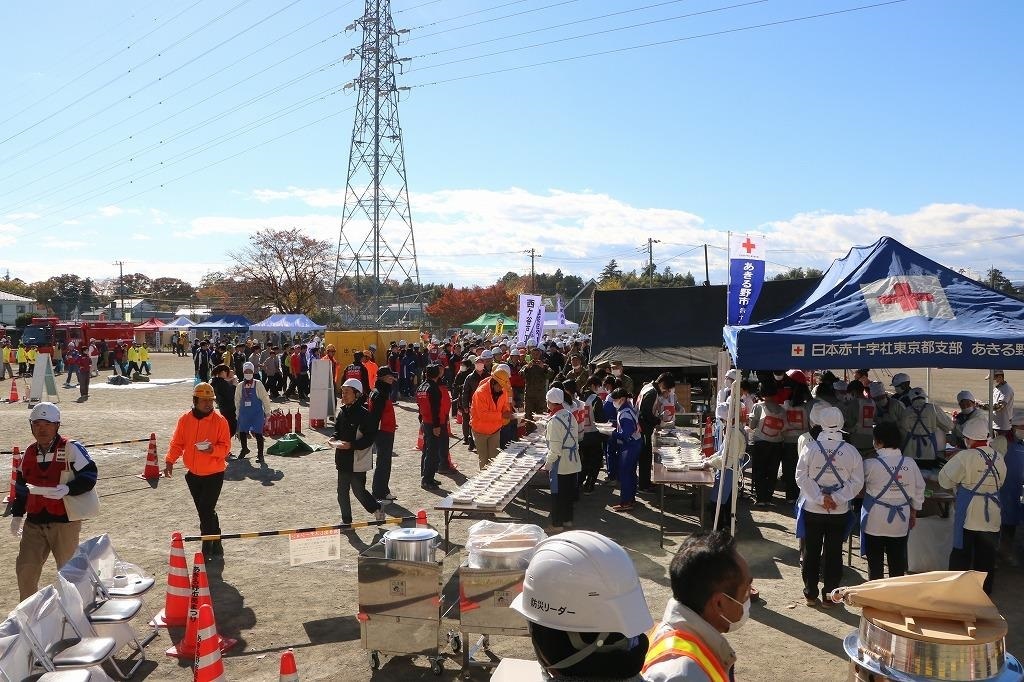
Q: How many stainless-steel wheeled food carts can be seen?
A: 2